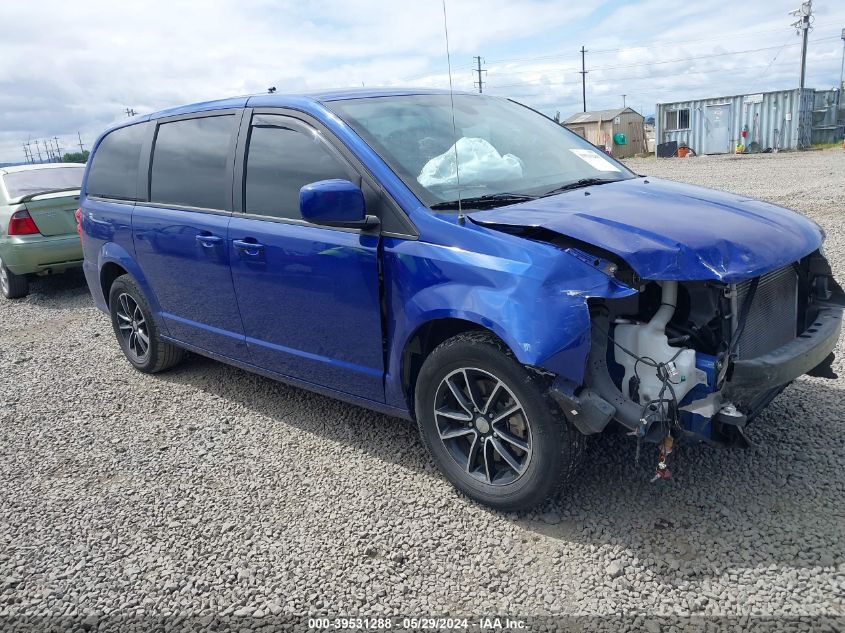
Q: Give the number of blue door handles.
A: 2